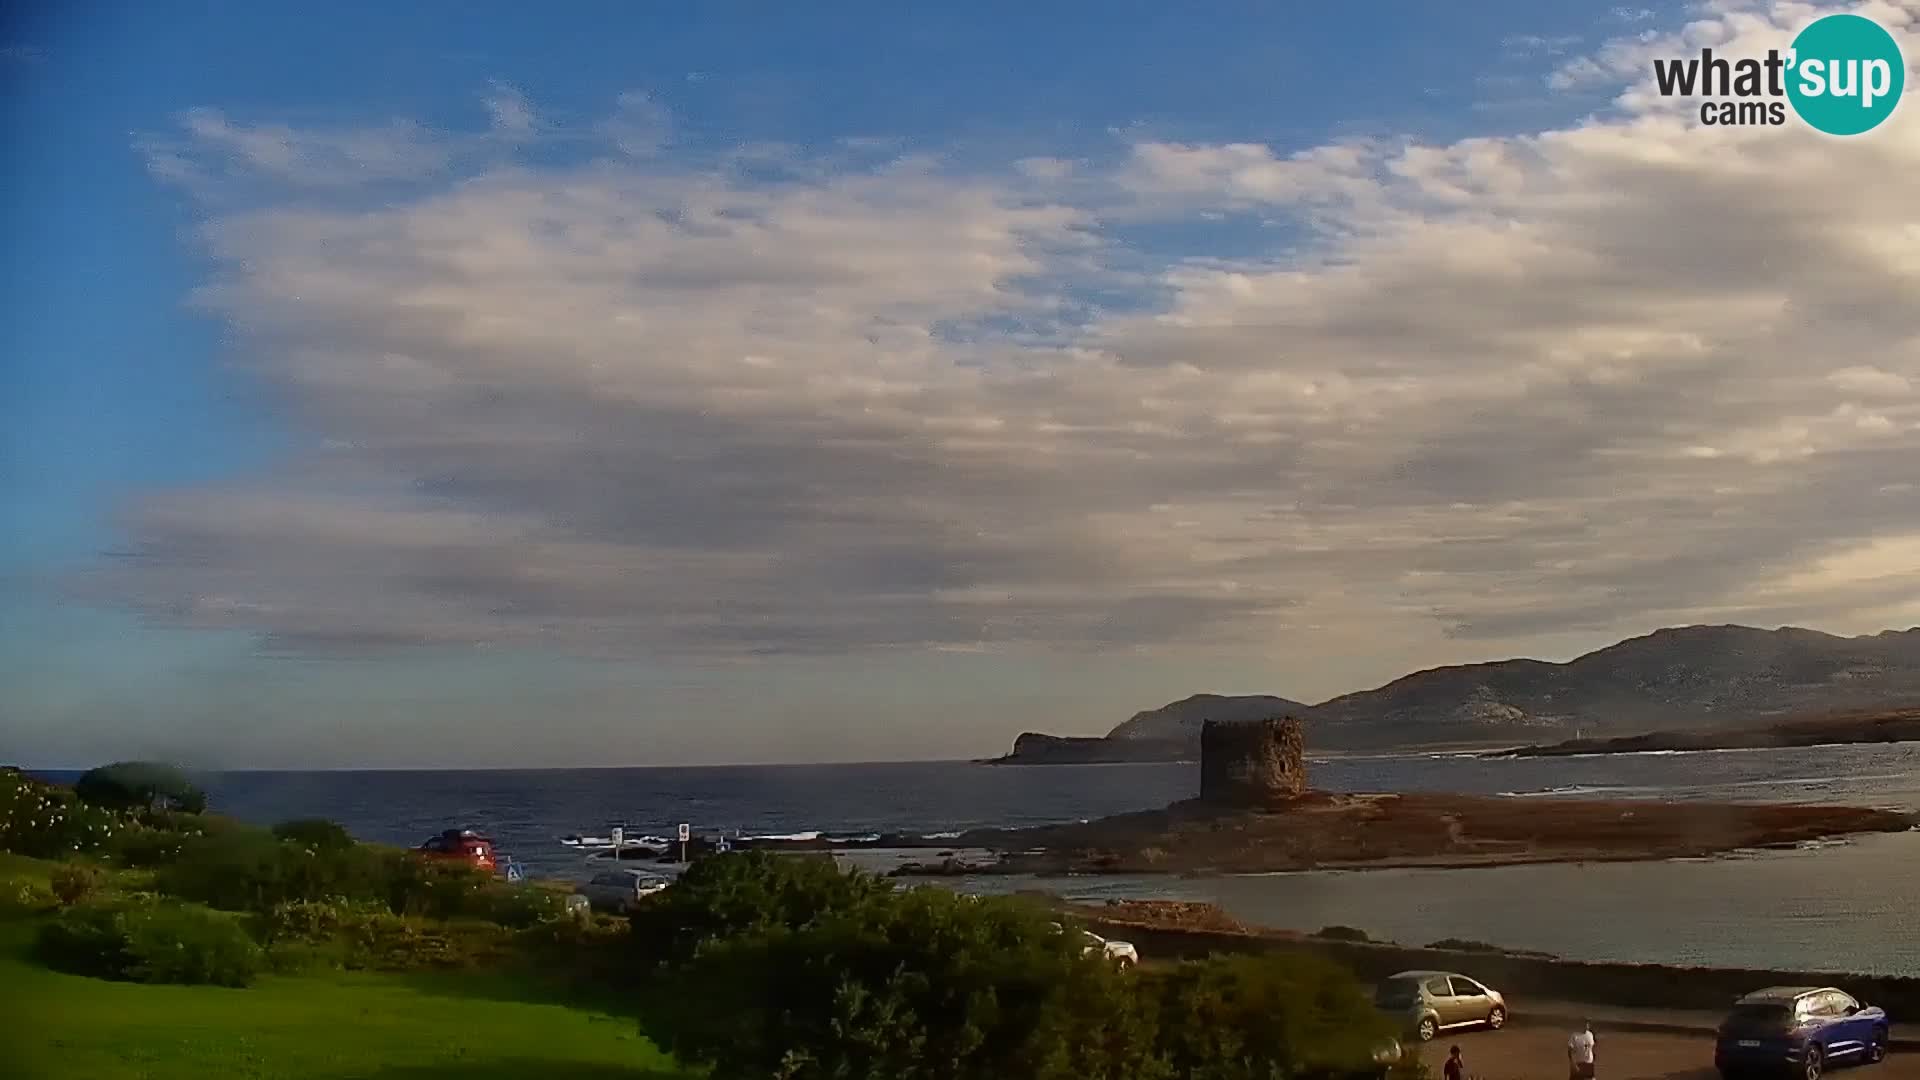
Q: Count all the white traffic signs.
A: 2